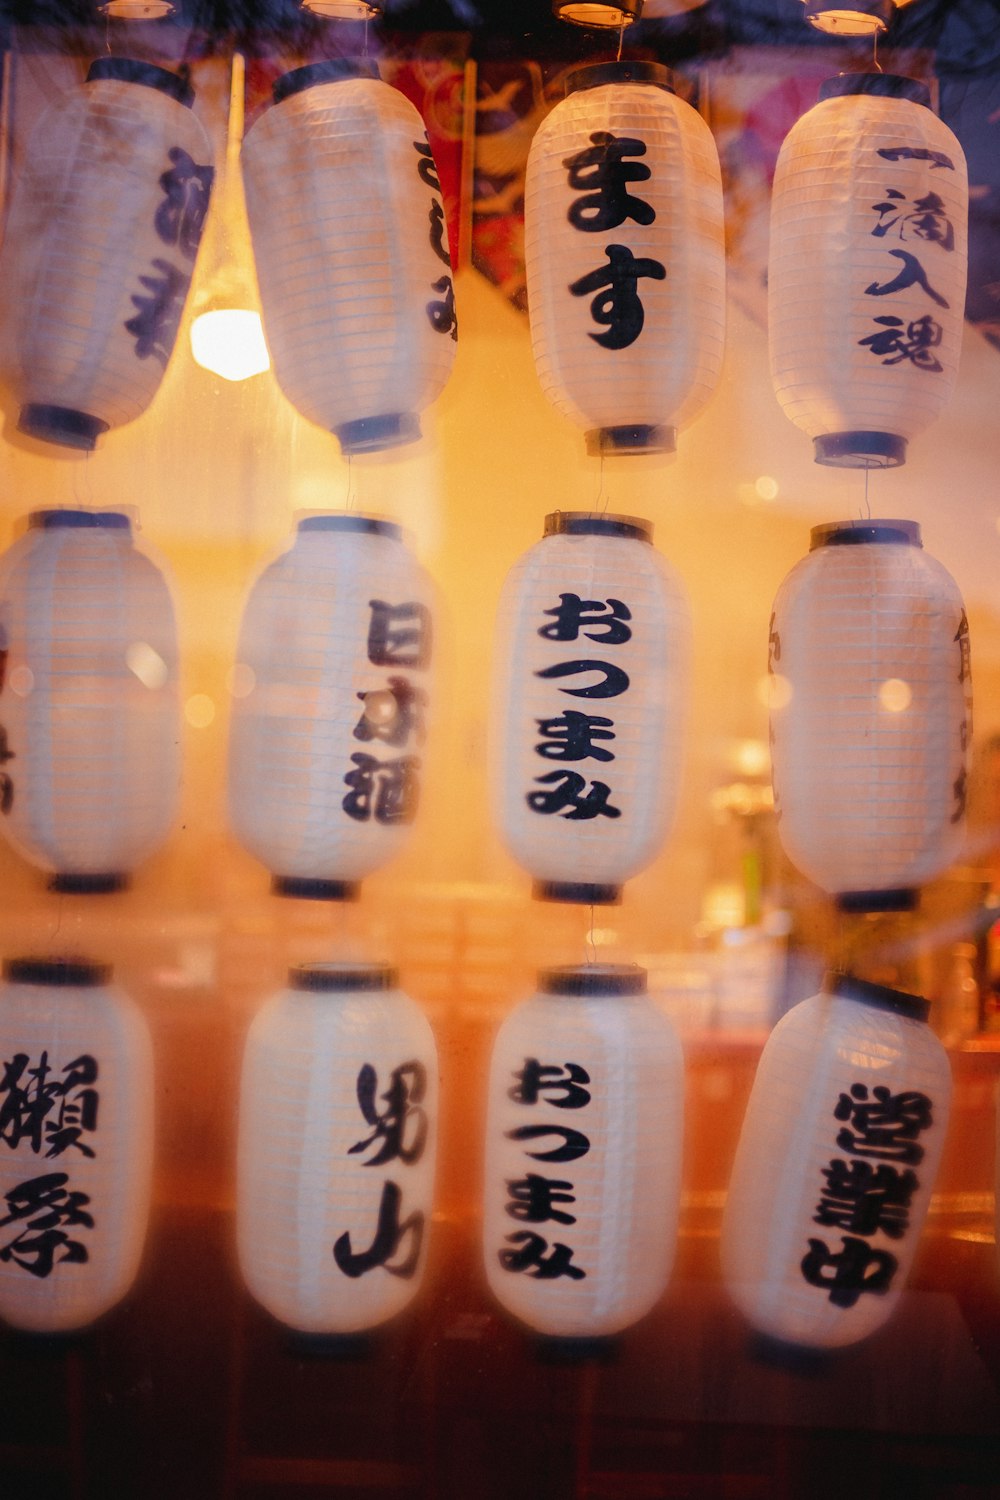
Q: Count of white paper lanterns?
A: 12